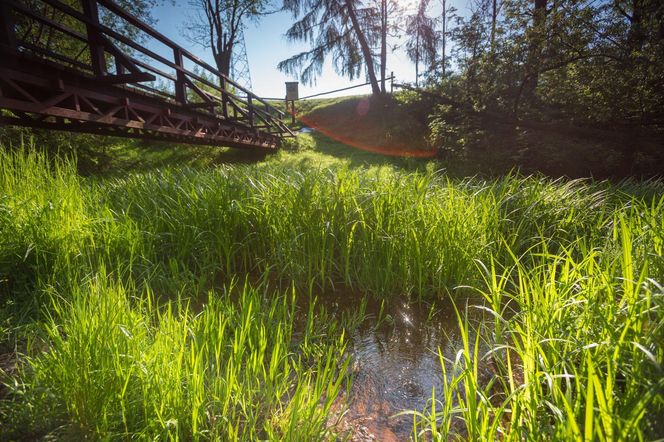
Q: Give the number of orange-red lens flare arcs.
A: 1